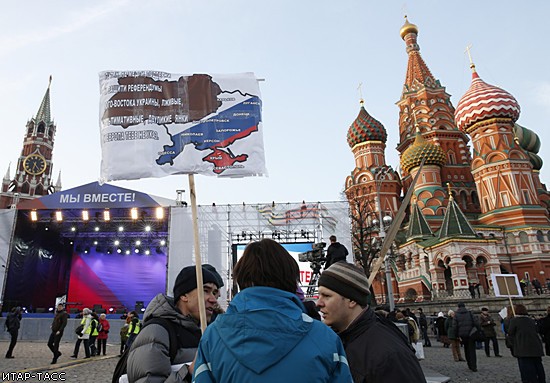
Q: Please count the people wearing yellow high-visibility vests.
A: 3